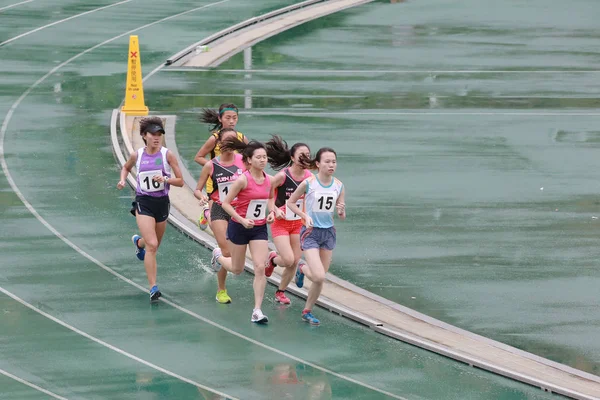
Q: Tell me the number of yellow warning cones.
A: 1